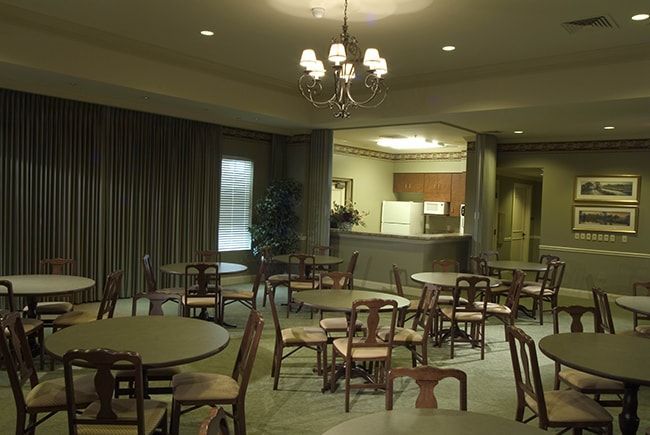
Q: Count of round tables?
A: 10